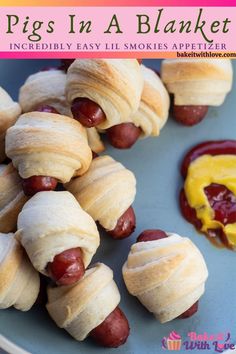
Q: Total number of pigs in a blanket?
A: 12